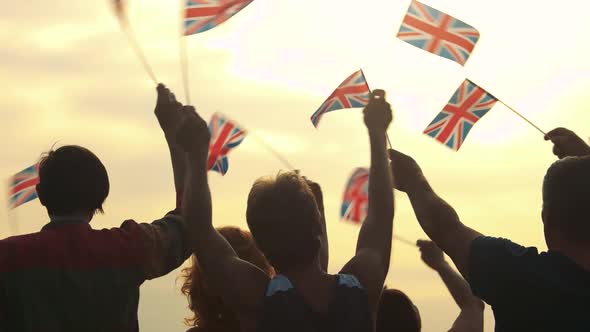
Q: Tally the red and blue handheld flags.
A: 7